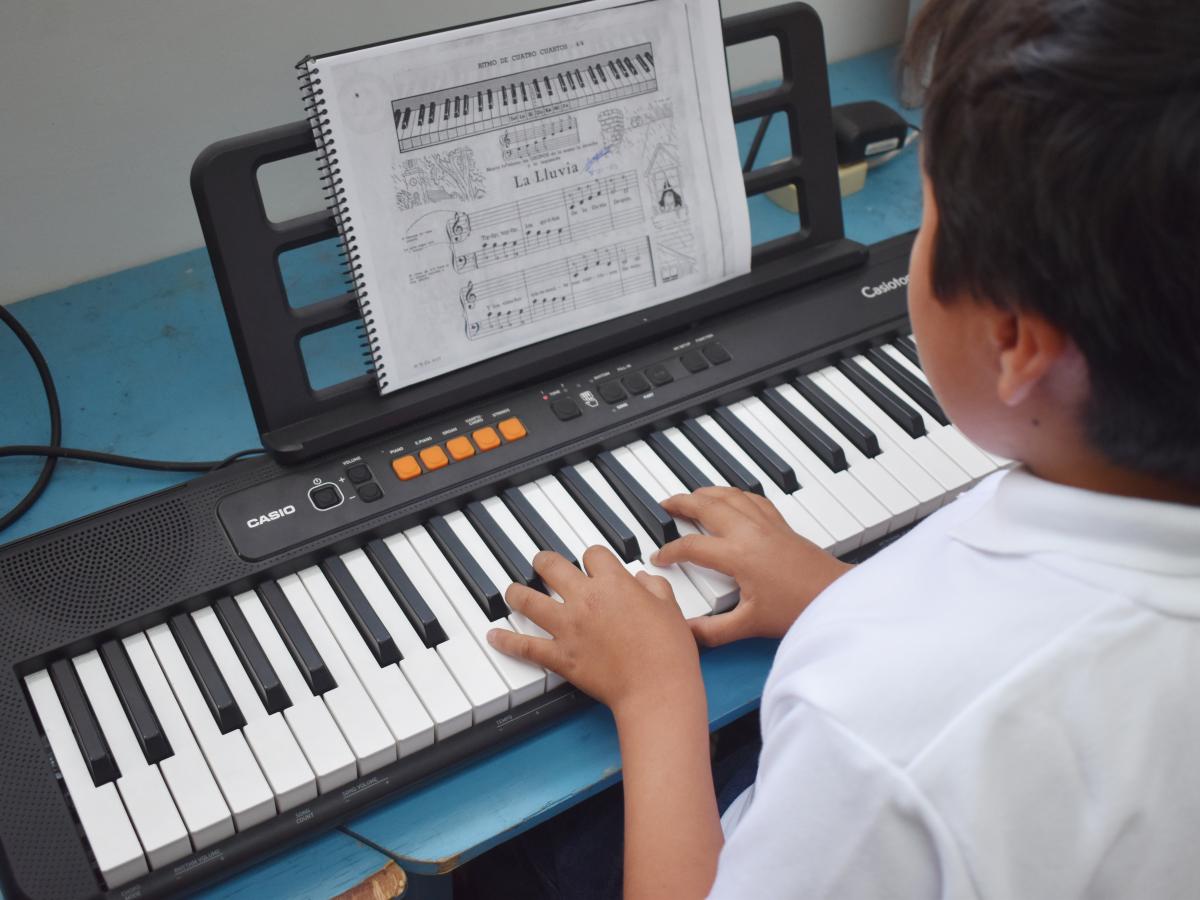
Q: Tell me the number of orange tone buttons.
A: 5